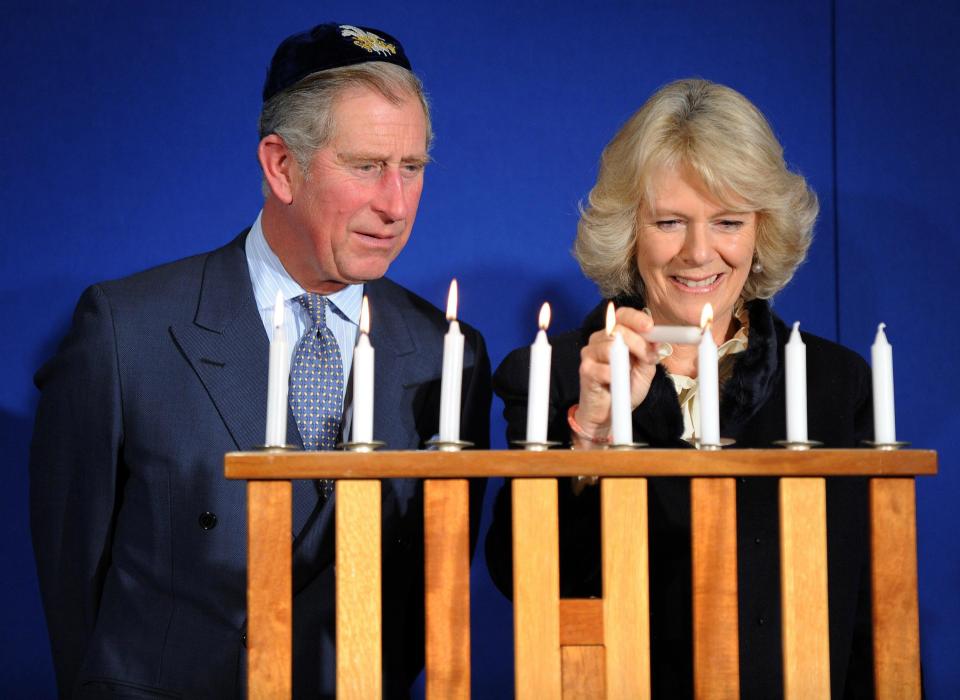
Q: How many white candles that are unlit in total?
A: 2